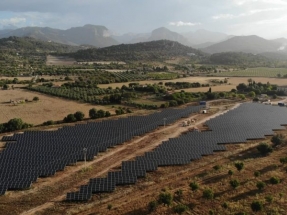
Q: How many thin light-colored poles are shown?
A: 2